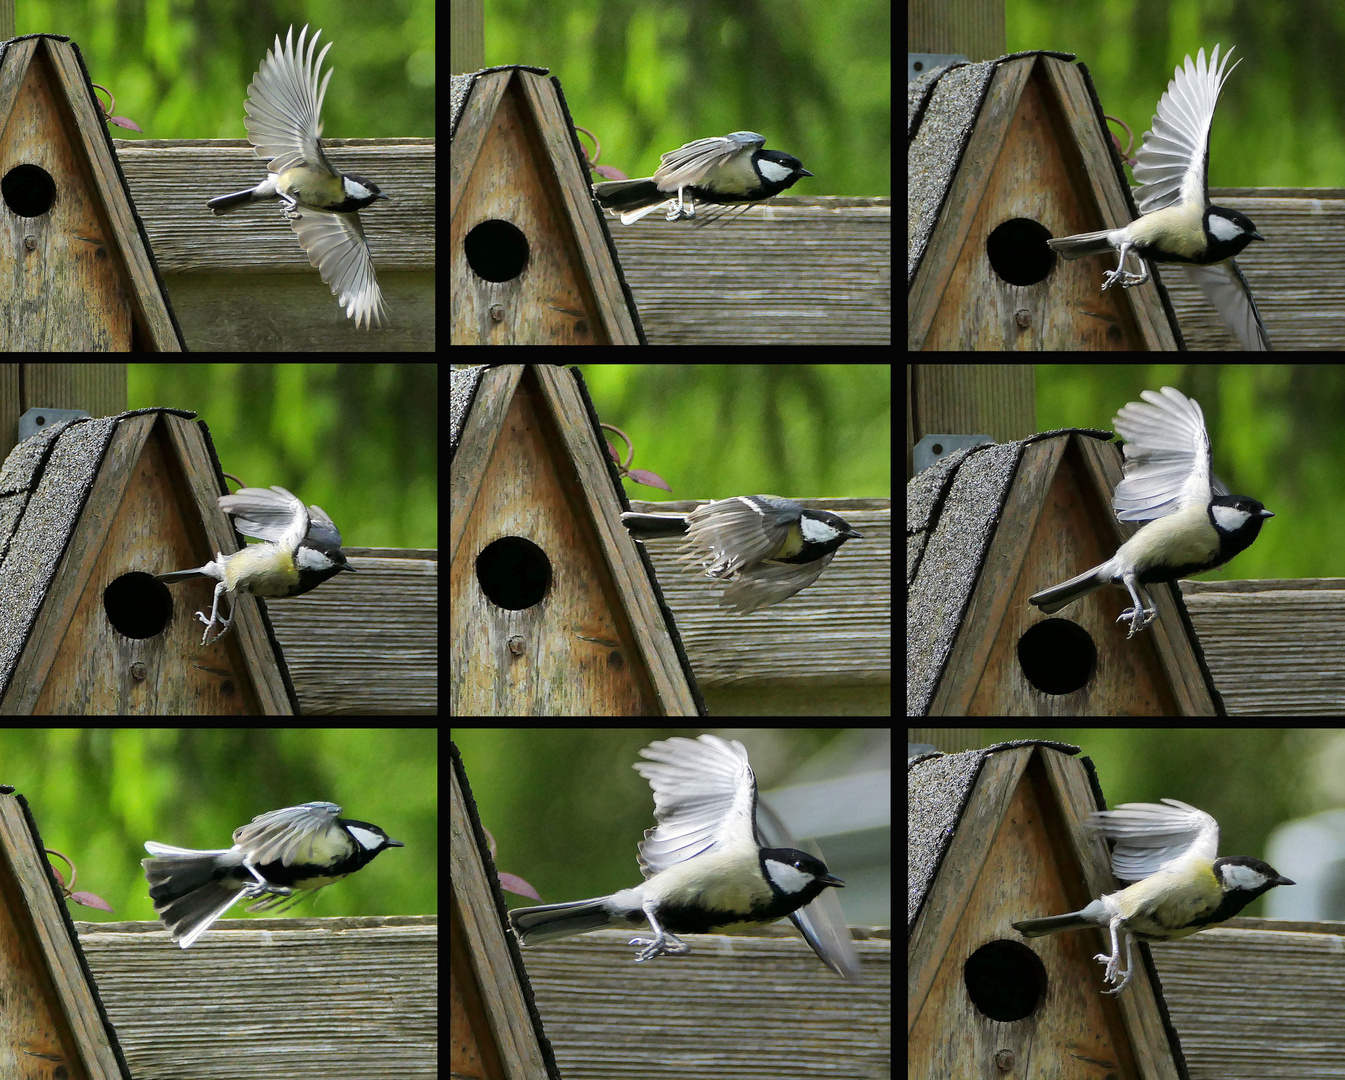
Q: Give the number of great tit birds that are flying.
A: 9